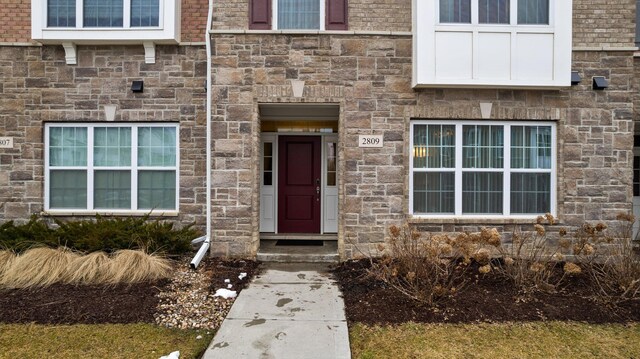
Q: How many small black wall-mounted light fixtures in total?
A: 3